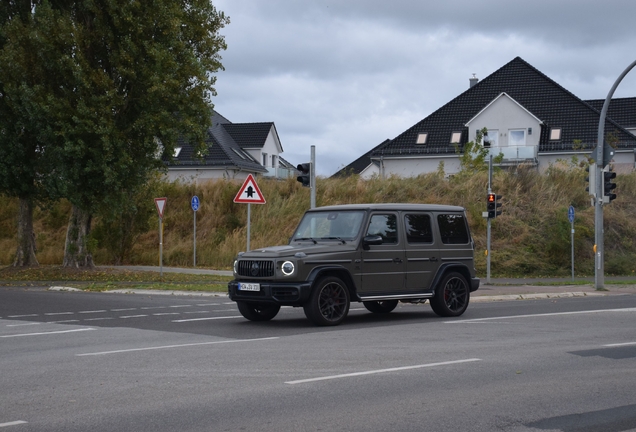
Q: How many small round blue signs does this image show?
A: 2